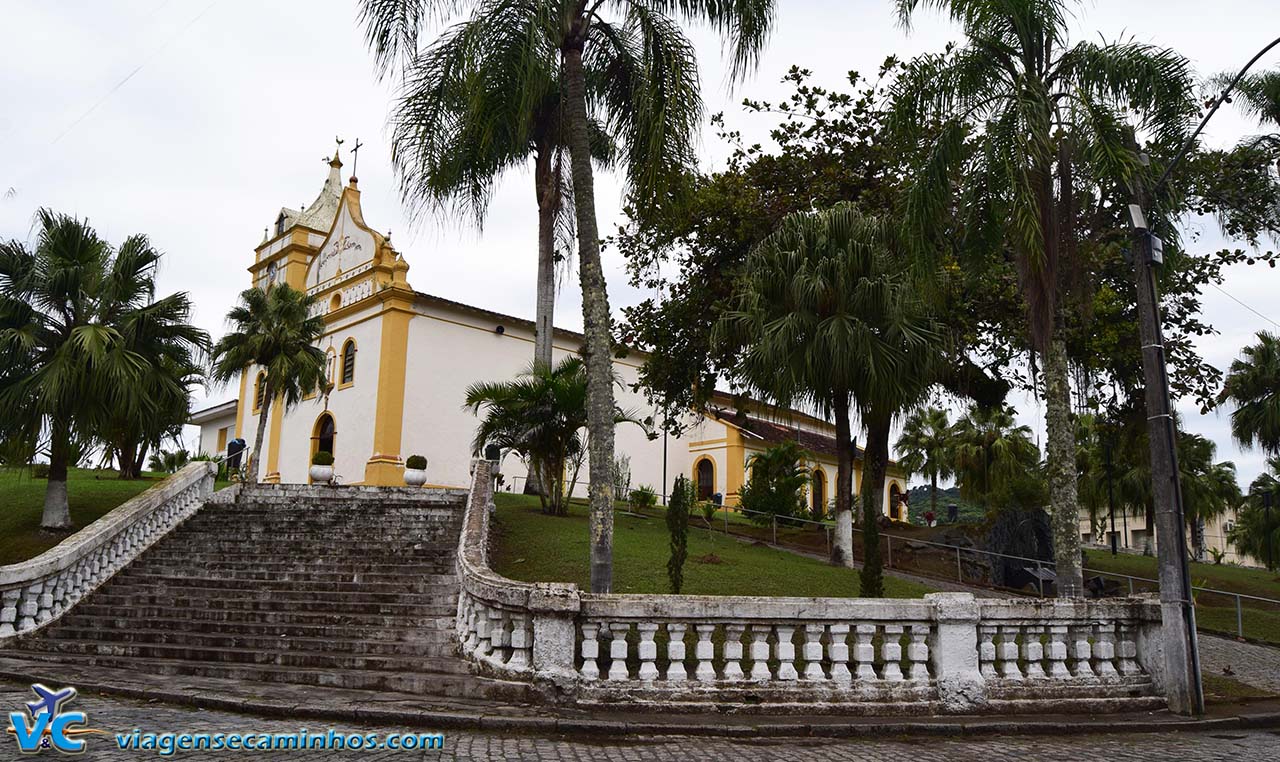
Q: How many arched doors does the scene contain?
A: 4